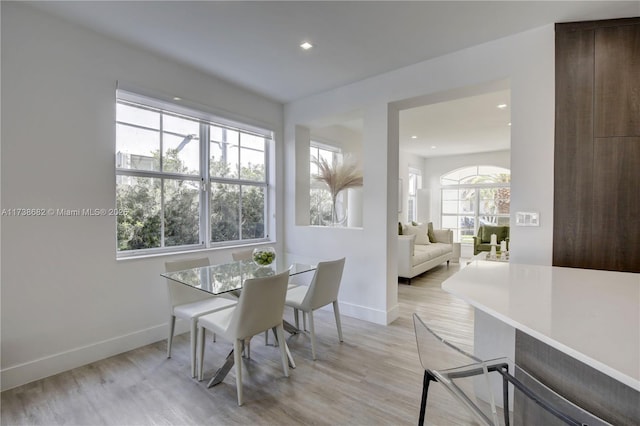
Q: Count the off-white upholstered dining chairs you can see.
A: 4